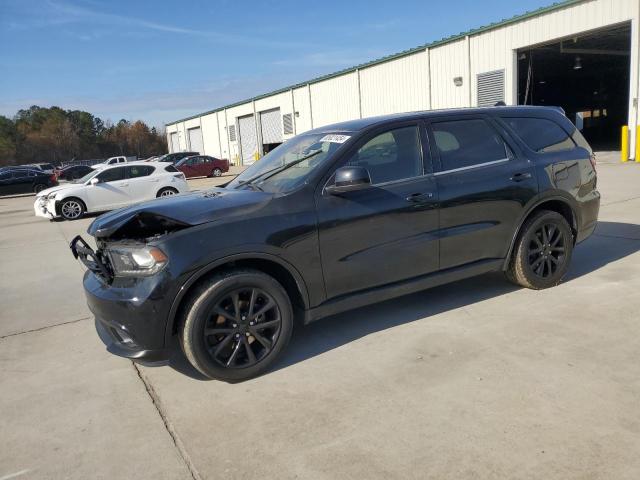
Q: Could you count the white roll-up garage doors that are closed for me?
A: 3